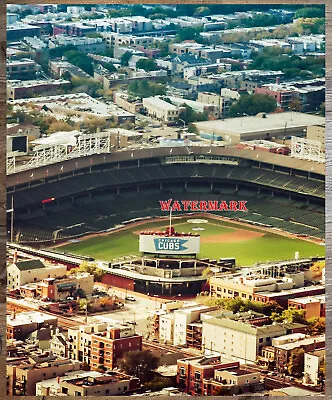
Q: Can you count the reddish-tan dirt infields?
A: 1